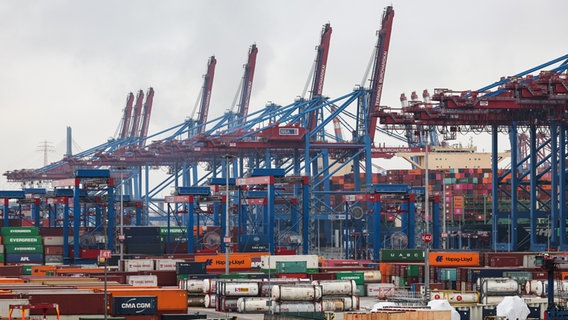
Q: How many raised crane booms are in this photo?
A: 7